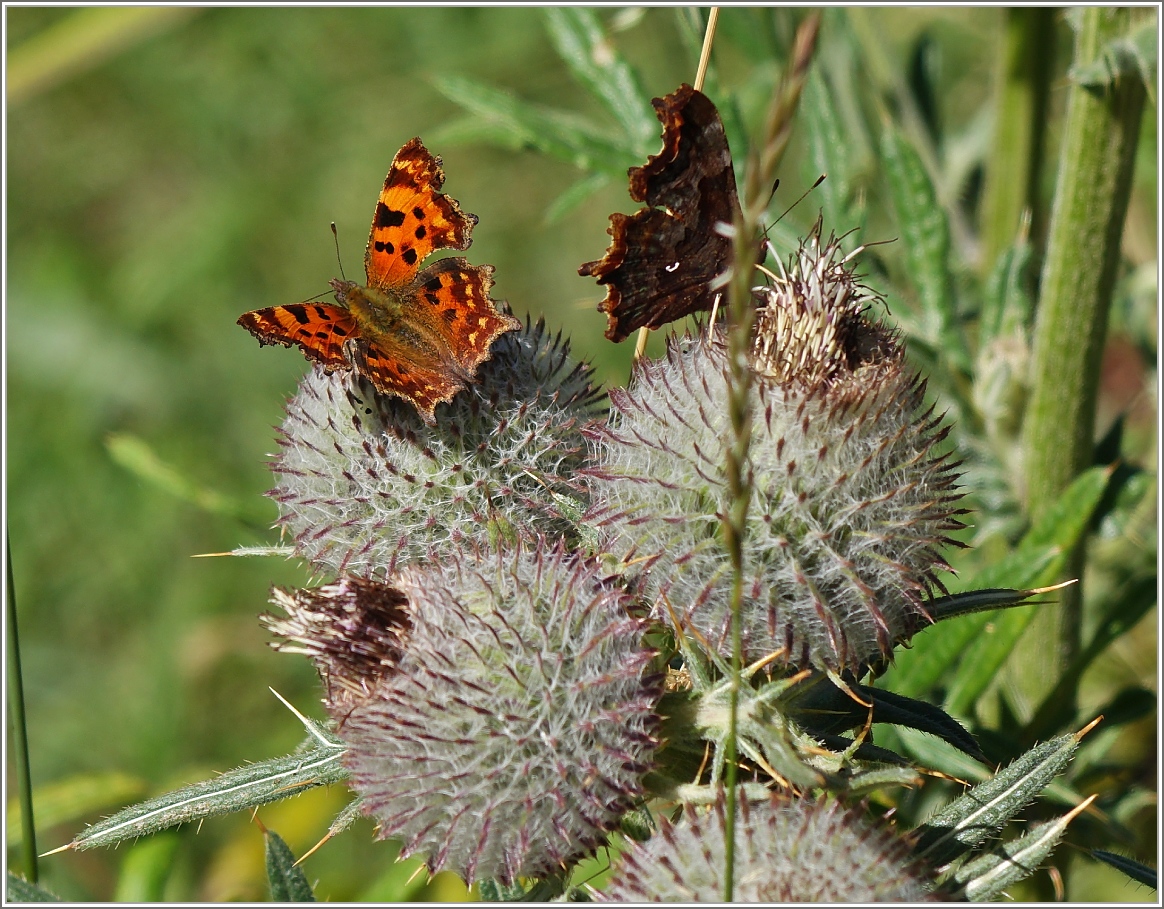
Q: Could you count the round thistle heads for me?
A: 4